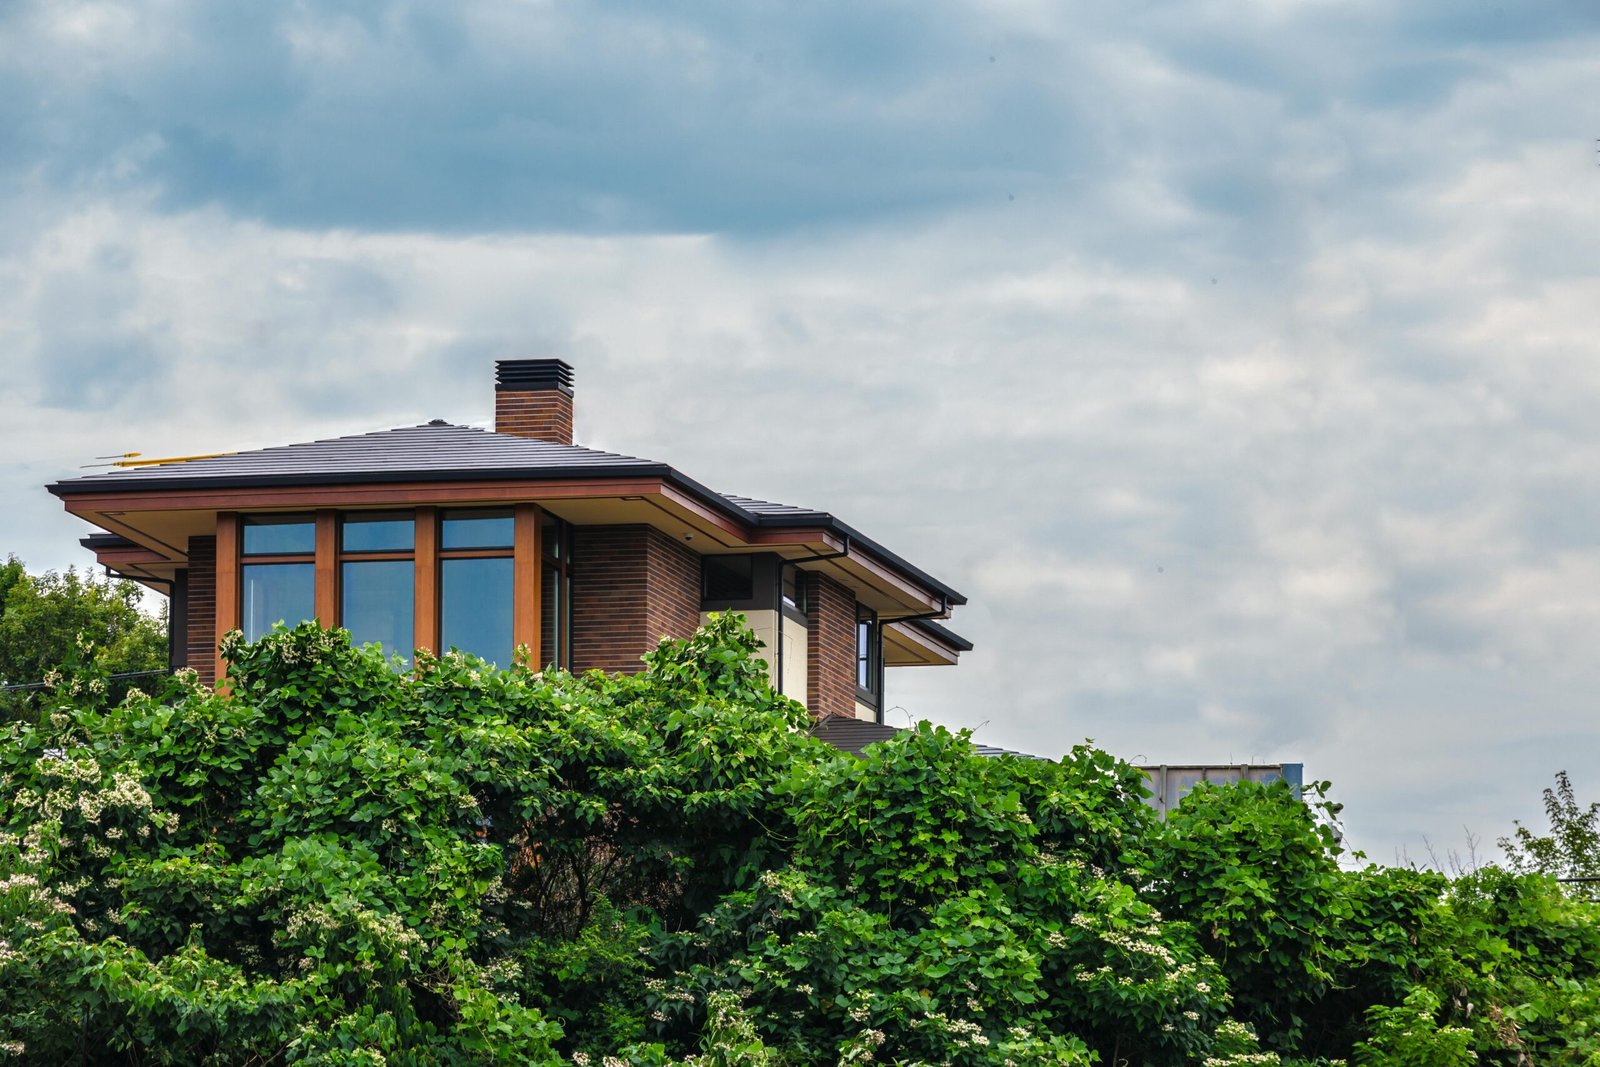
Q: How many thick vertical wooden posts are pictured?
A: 4